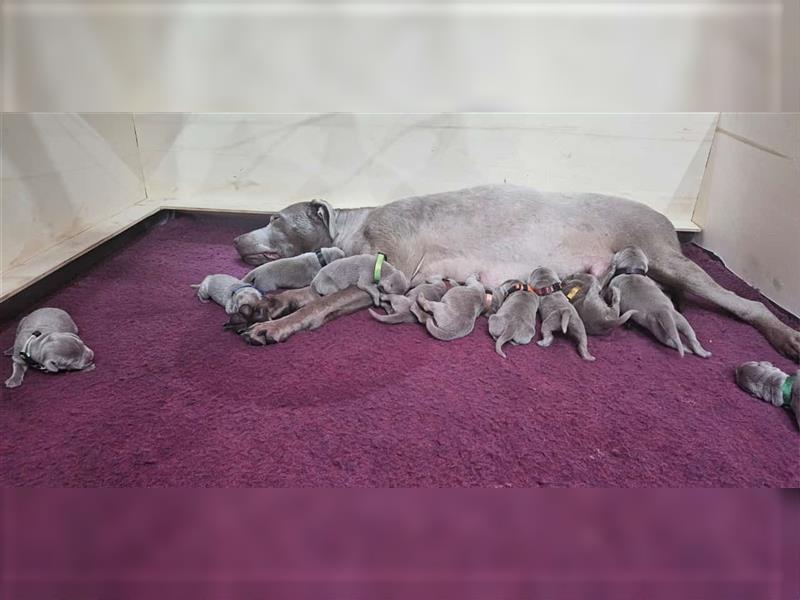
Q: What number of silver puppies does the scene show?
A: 11